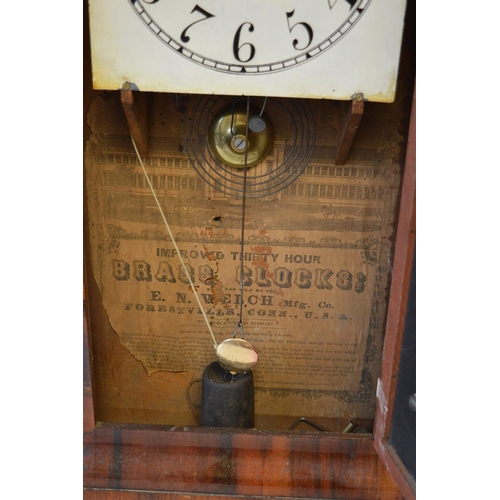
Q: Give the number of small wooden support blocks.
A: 2